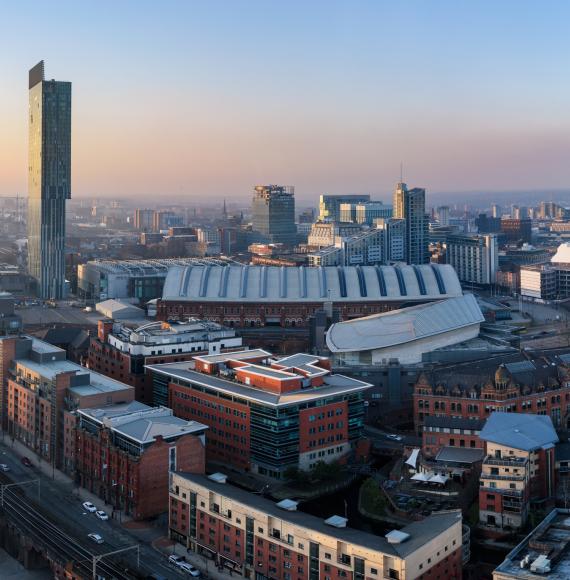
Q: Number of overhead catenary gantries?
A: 2